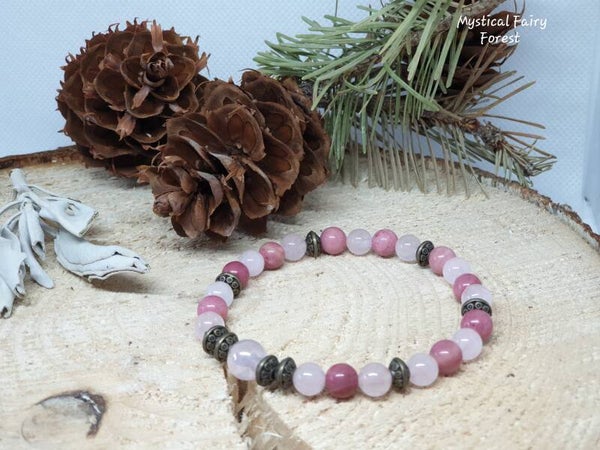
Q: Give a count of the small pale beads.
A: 12